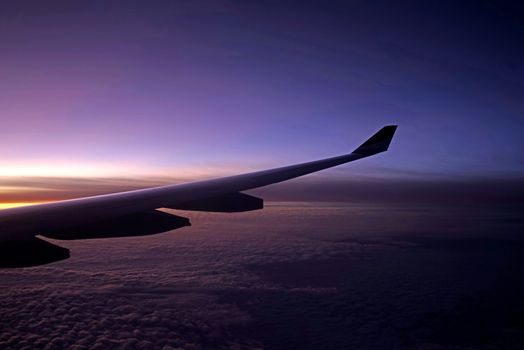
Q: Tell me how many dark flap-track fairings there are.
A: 3